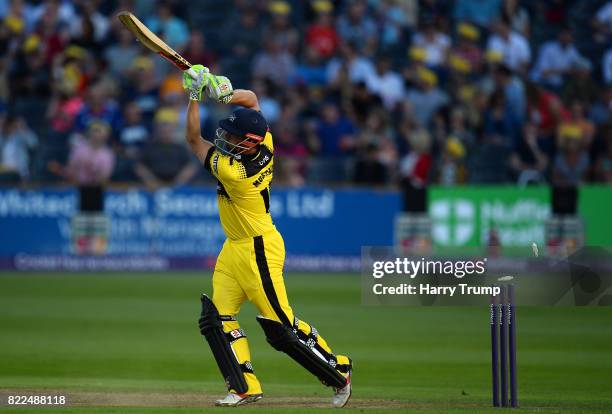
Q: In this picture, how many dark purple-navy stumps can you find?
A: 3